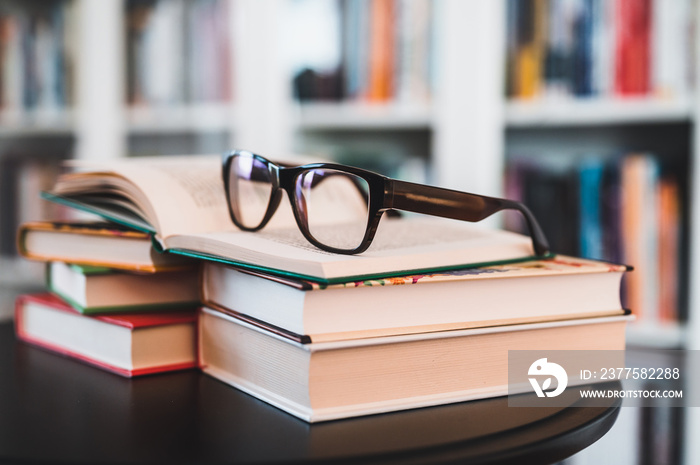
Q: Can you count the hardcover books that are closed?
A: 5